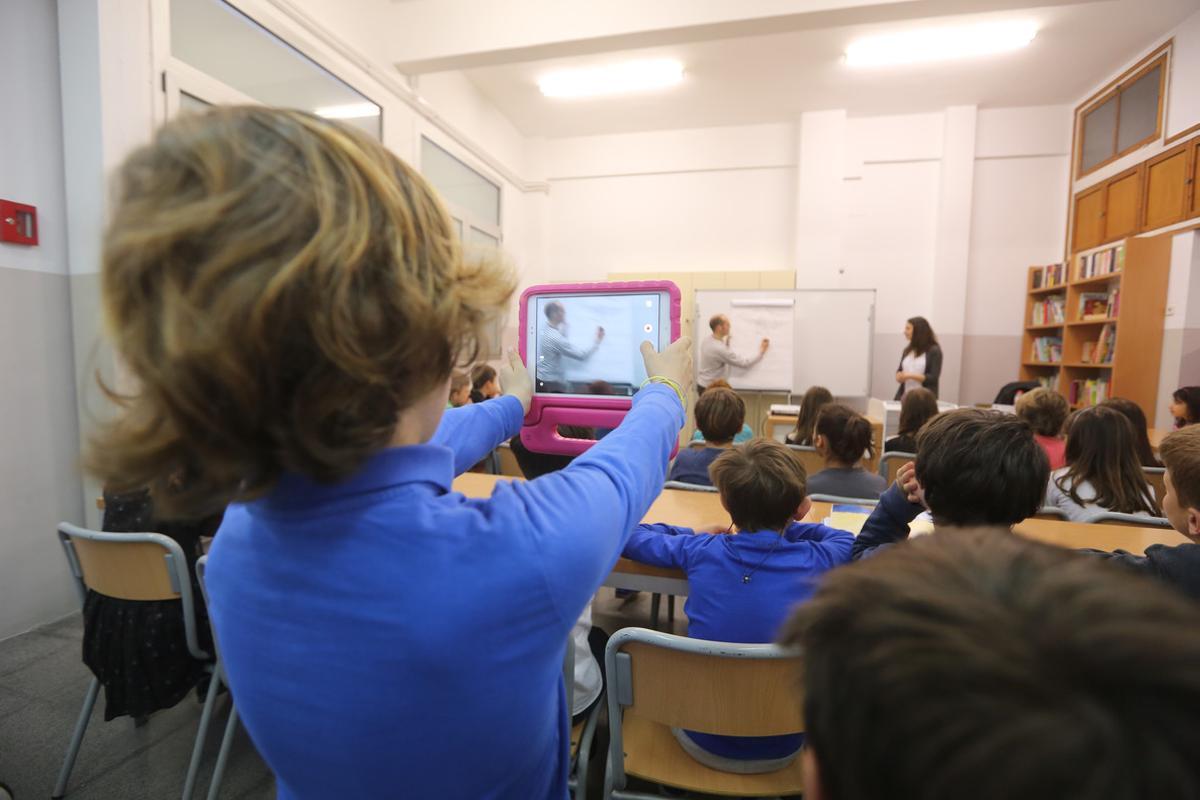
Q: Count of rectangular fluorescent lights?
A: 2